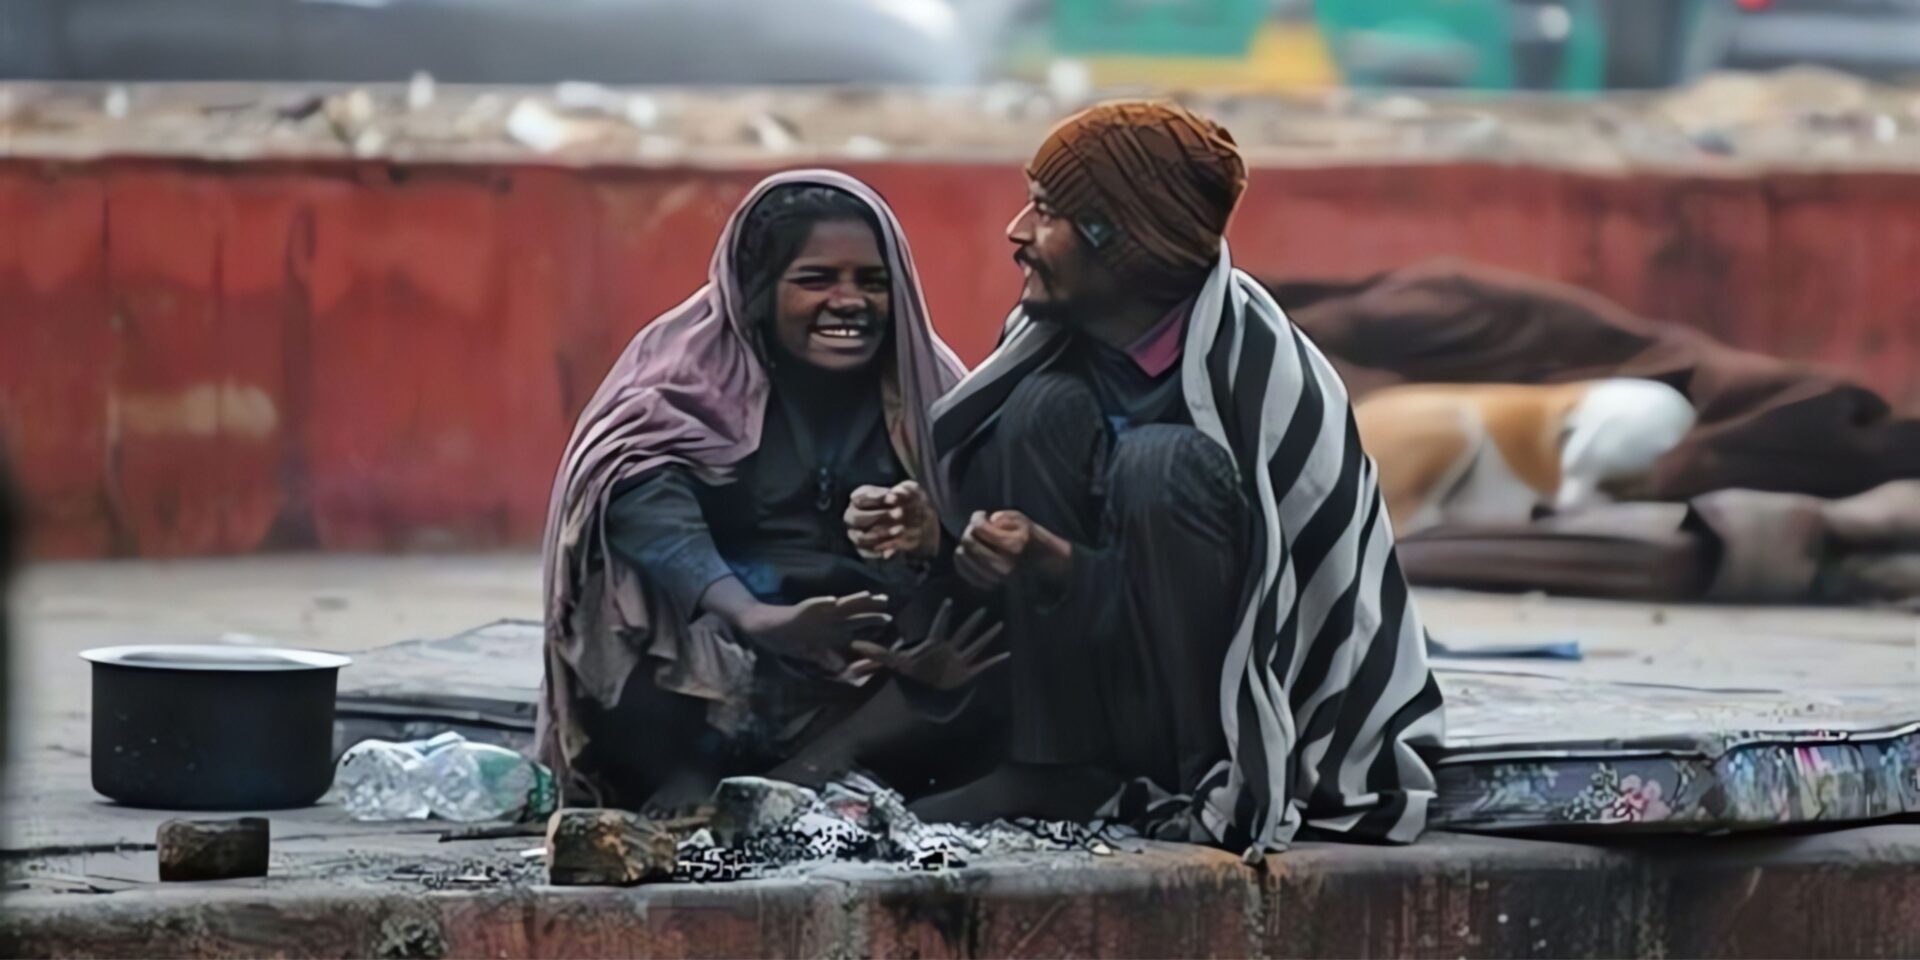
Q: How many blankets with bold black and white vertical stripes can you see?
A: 1